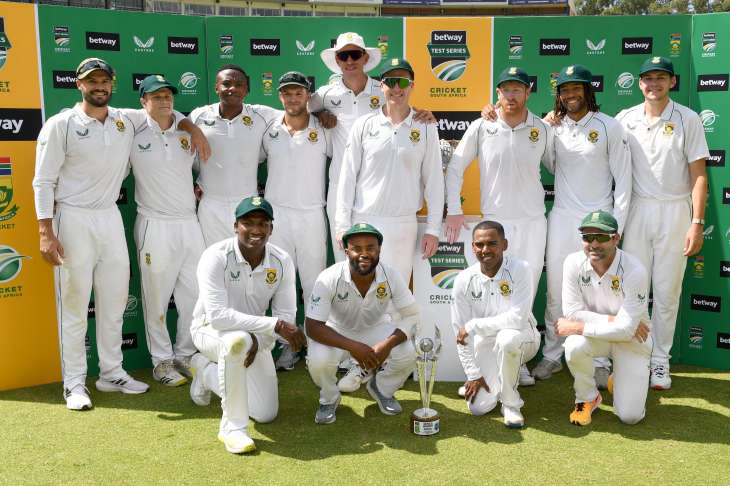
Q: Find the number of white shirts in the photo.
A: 13